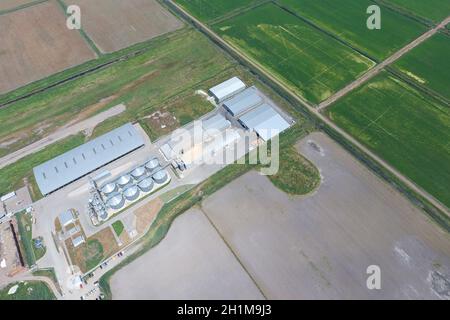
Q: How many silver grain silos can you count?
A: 8